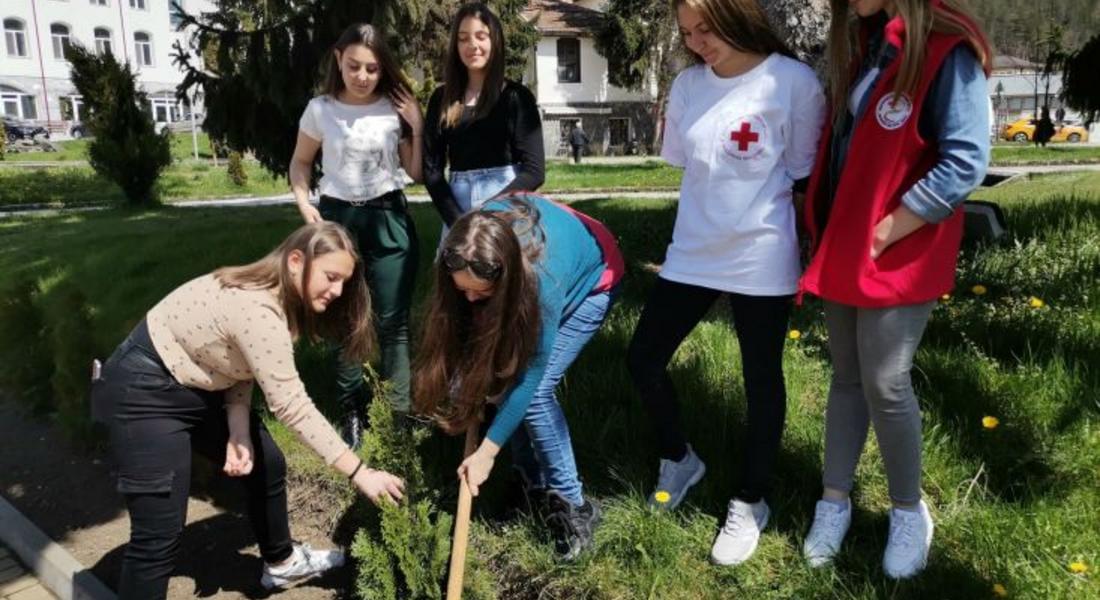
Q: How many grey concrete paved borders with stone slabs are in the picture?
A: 1